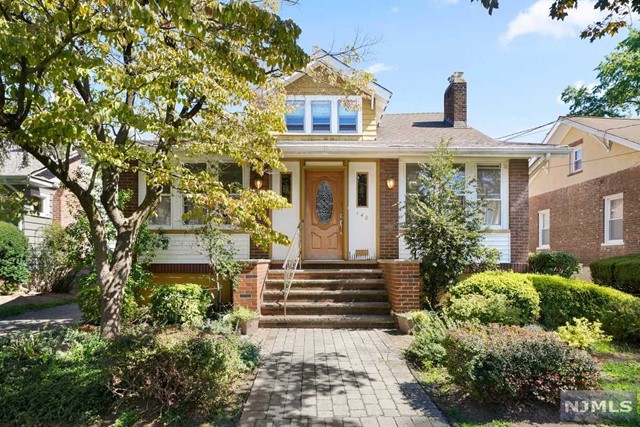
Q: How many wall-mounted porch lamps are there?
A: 2